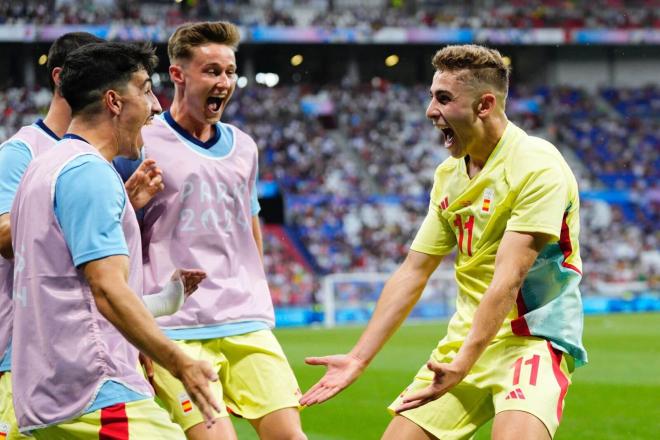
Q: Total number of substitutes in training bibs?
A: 3